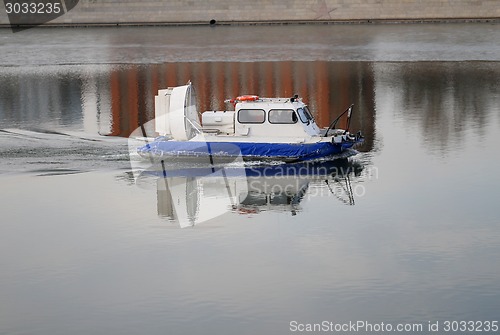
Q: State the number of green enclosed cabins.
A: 0